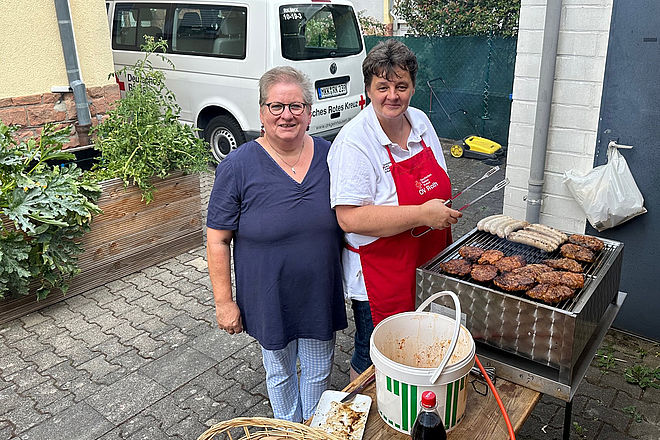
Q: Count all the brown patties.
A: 12